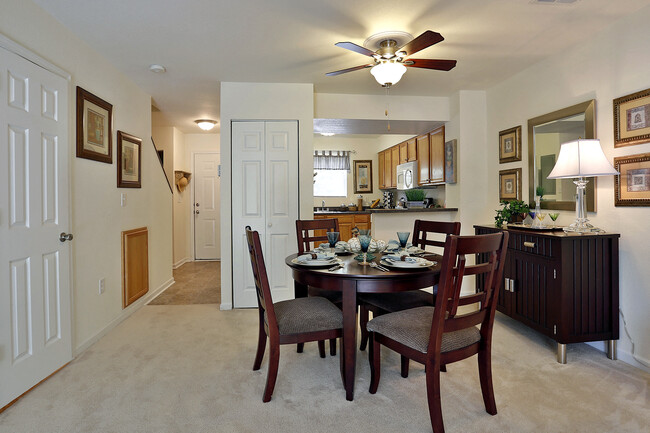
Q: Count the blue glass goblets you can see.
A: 4